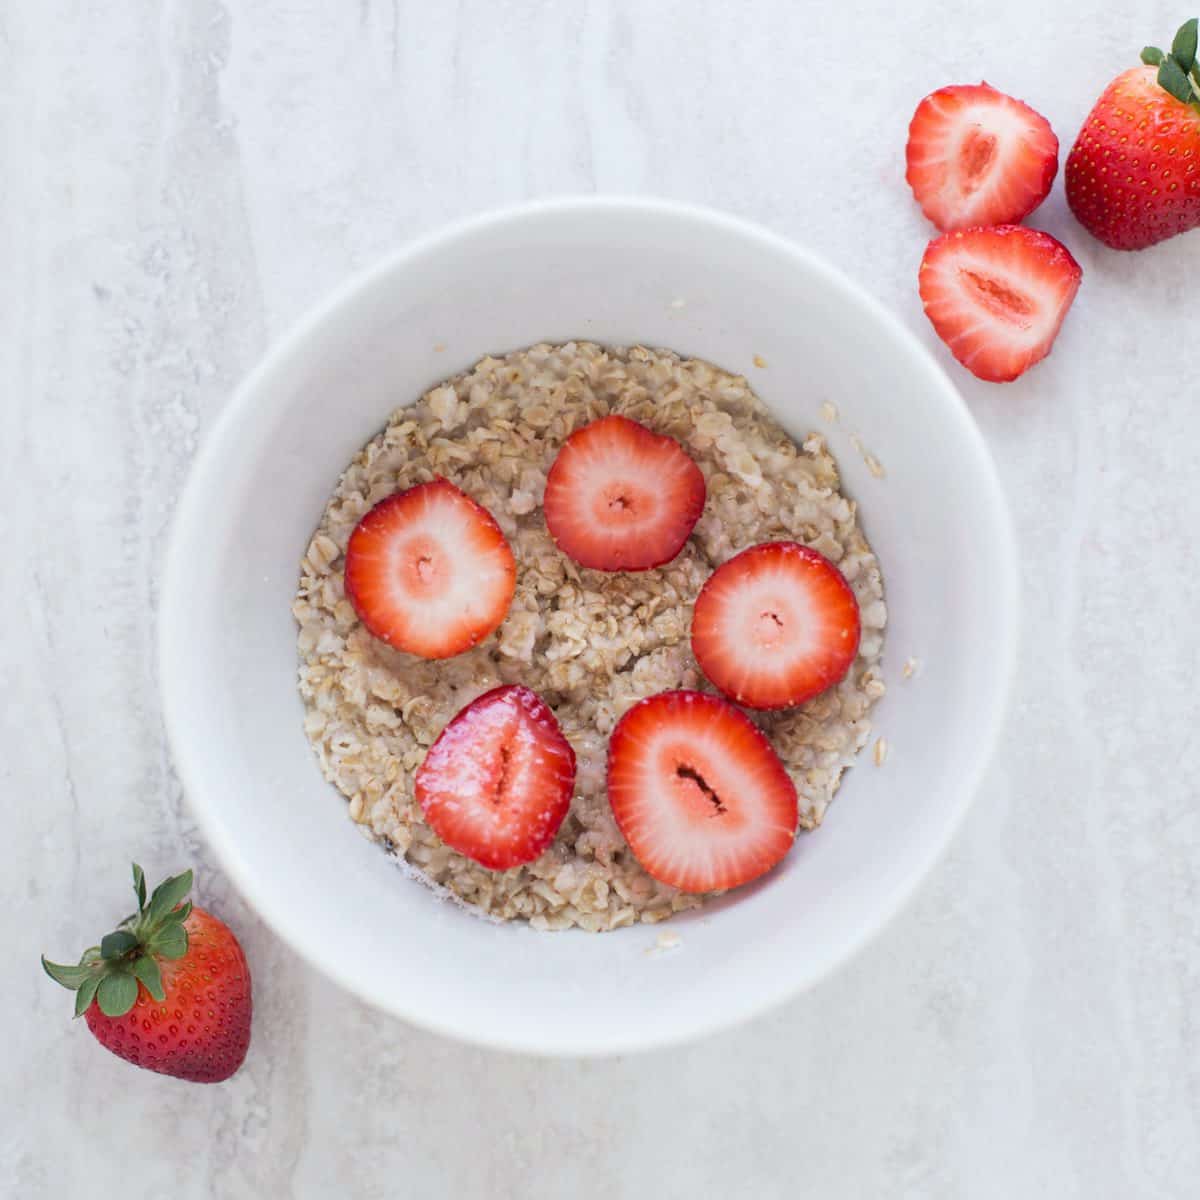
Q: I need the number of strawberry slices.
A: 7